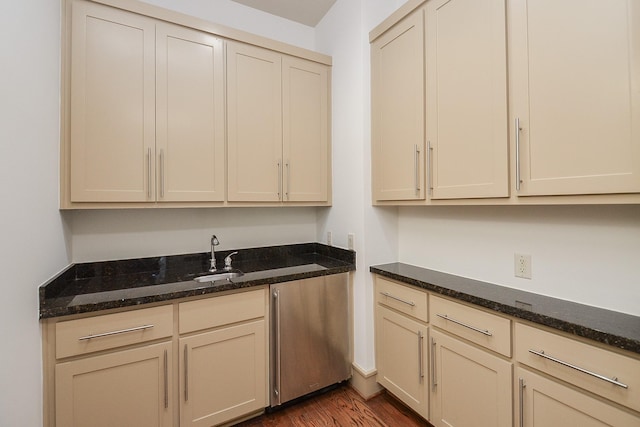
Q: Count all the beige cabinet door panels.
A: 12